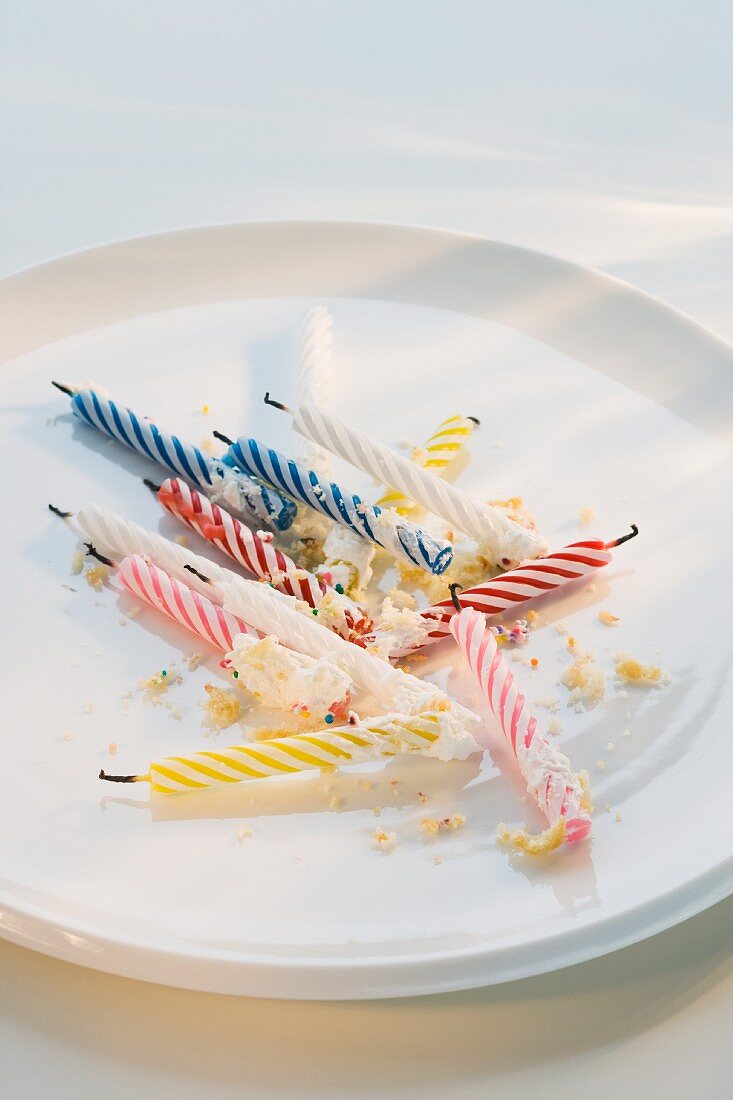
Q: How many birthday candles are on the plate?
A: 12